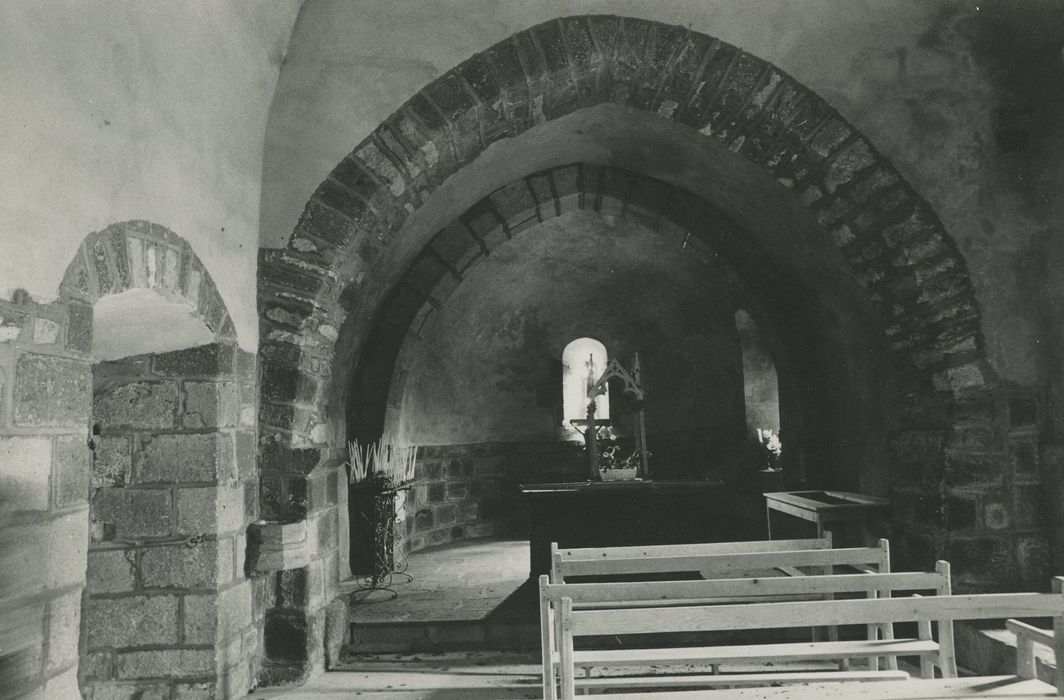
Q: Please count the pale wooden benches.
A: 4